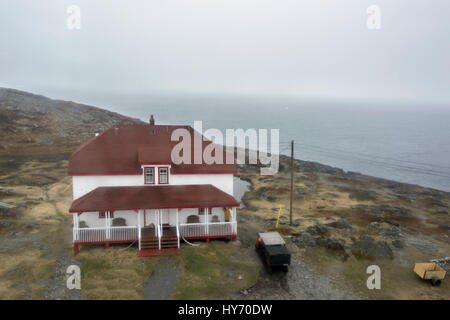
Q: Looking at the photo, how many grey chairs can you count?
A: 4